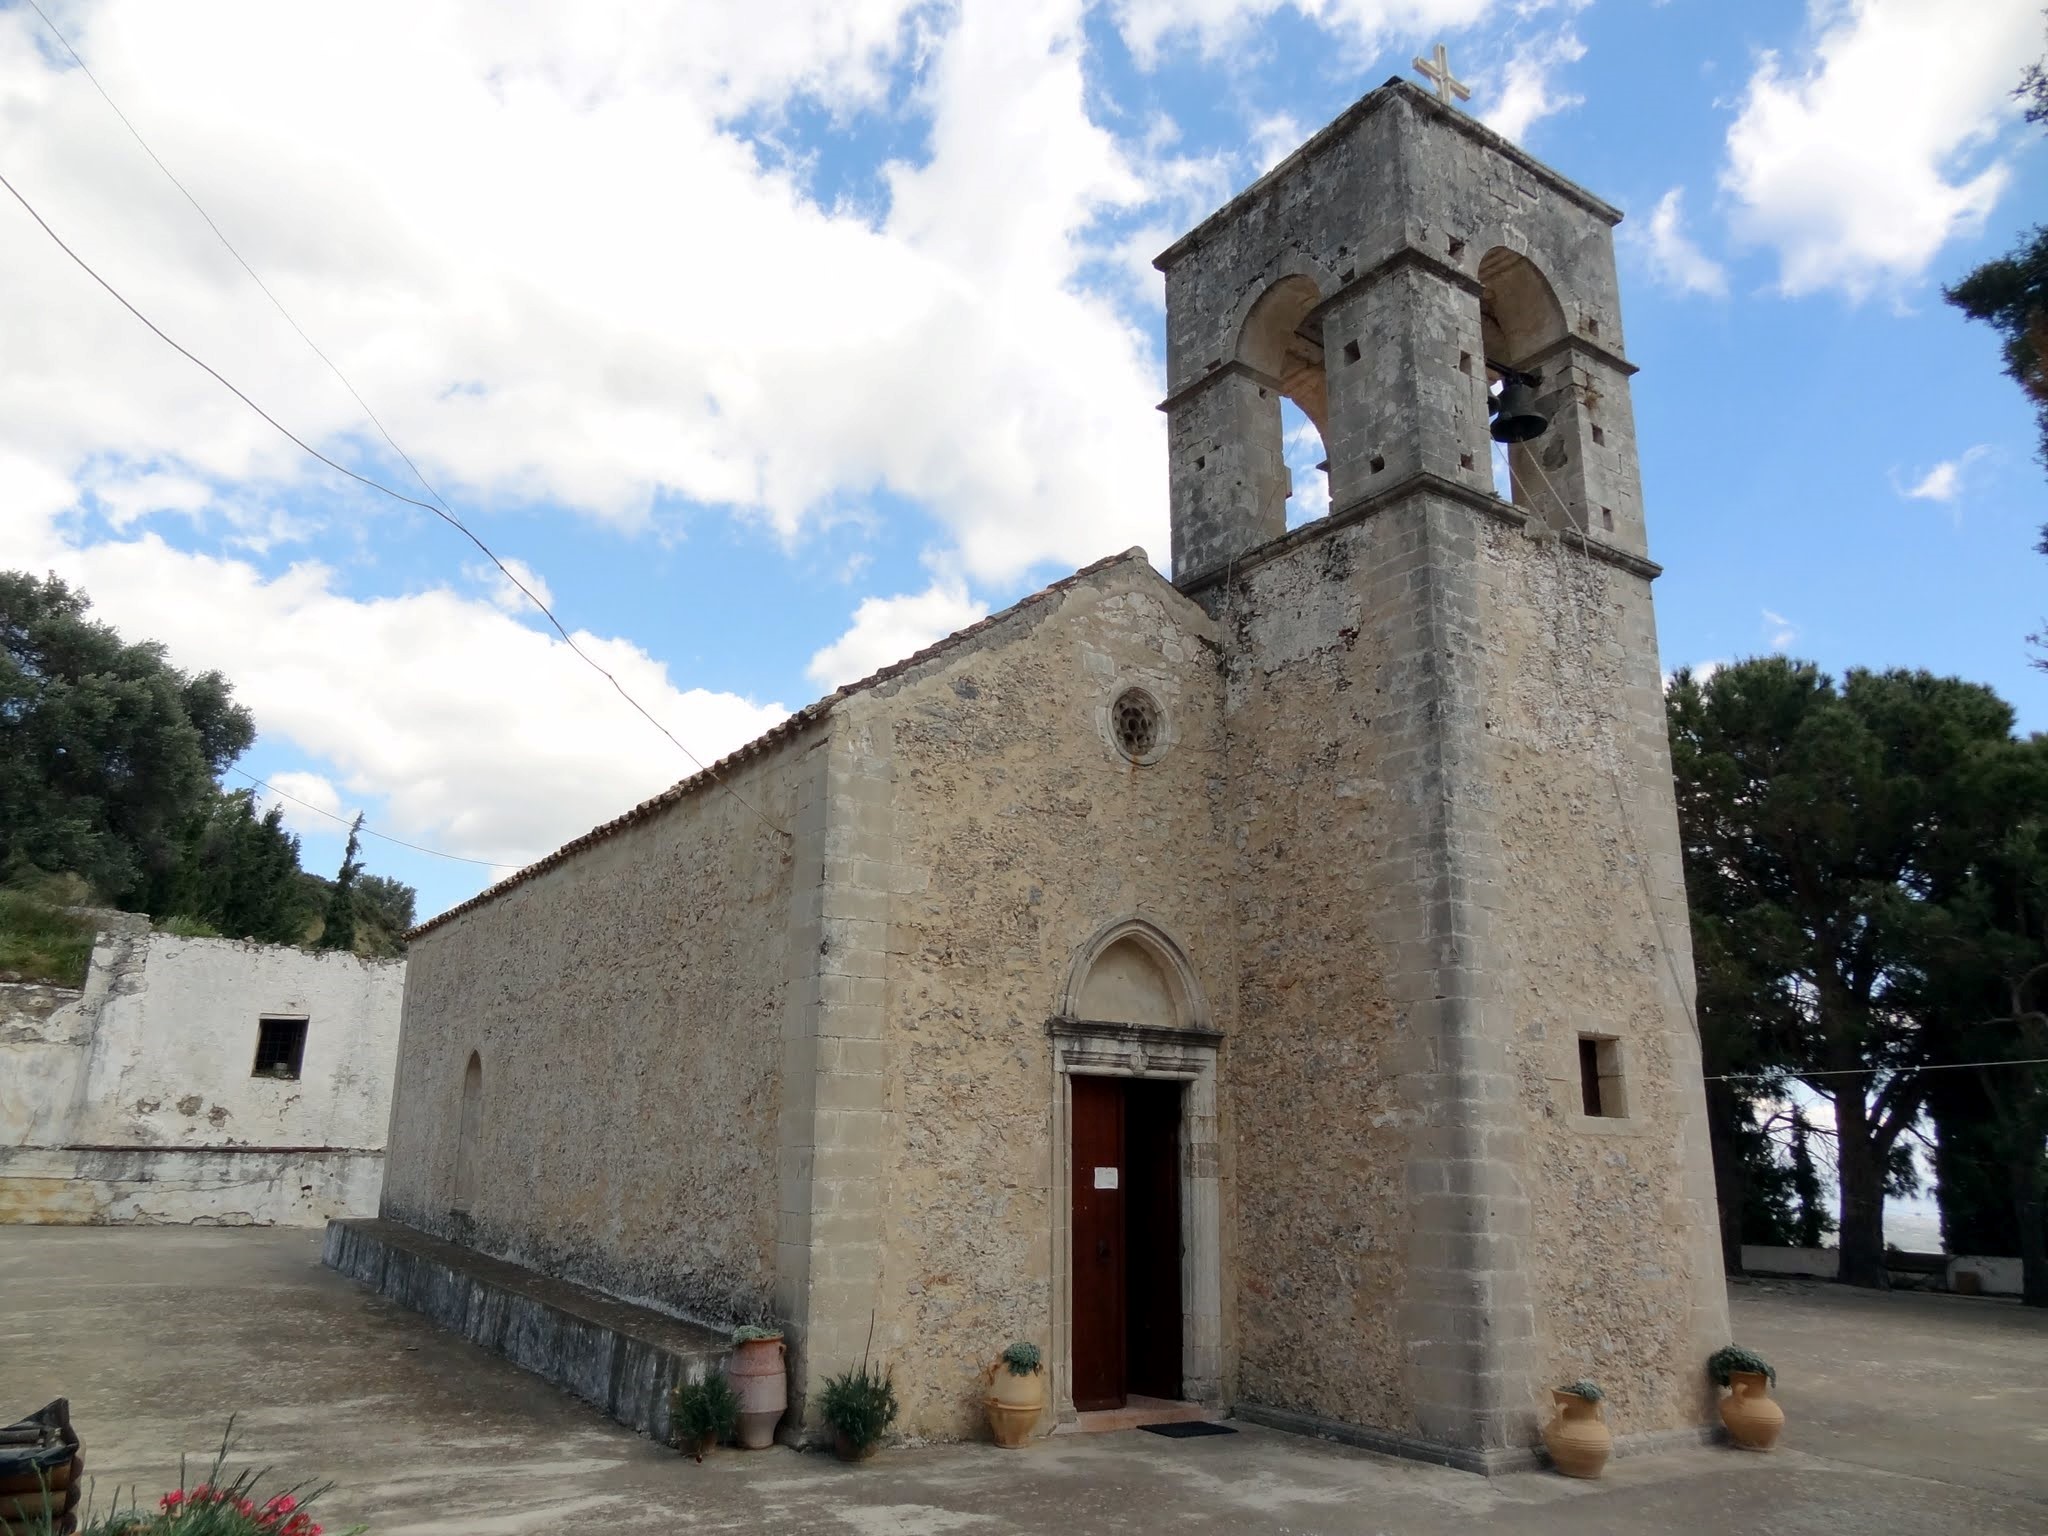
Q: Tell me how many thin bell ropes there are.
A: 2